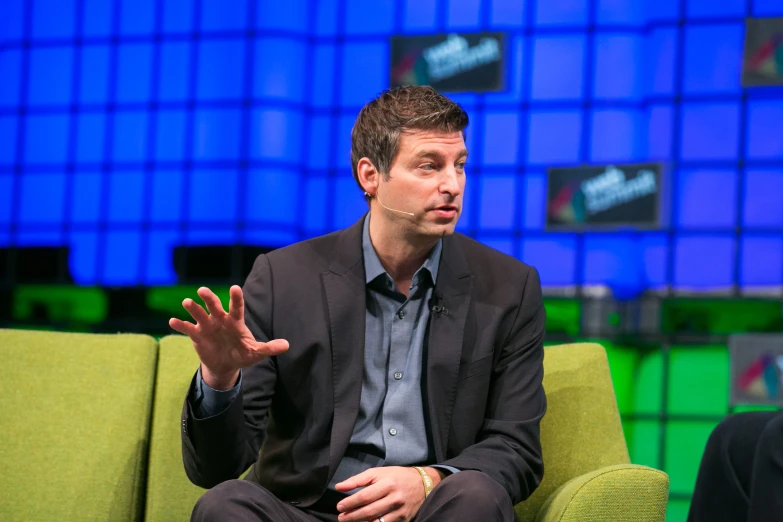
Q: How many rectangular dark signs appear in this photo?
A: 4